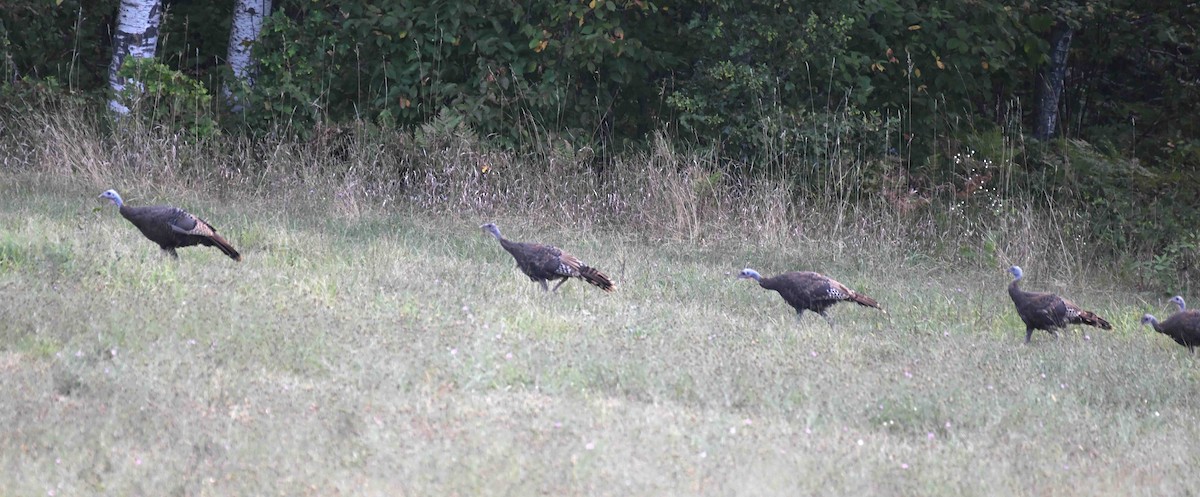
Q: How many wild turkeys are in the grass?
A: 6